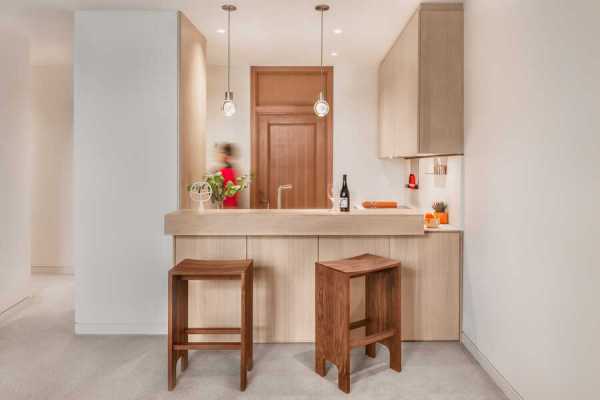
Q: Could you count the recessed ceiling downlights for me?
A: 3